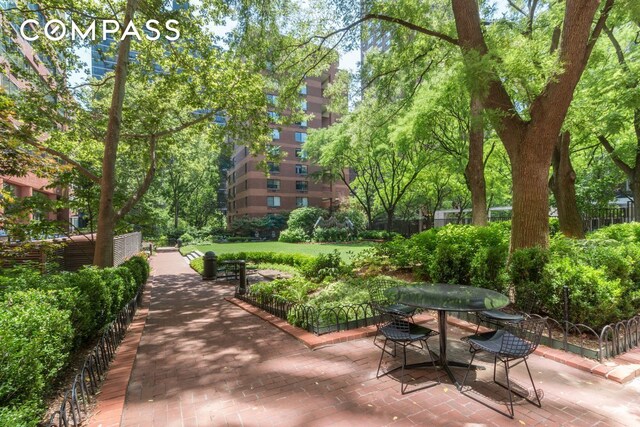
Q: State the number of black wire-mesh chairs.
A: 4